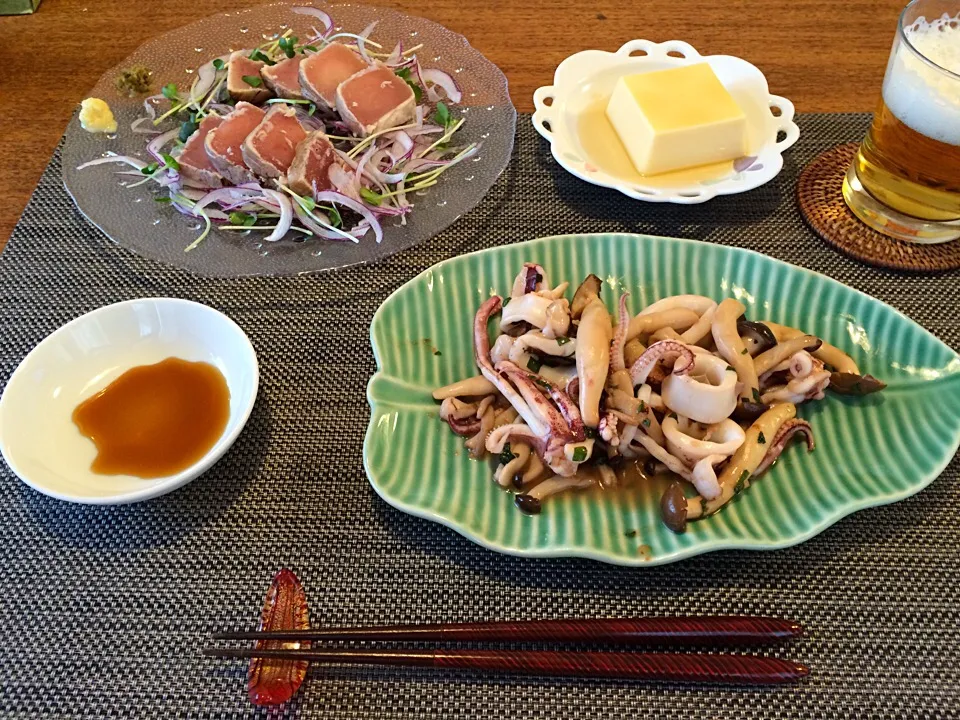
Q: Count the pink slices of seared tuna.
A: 8